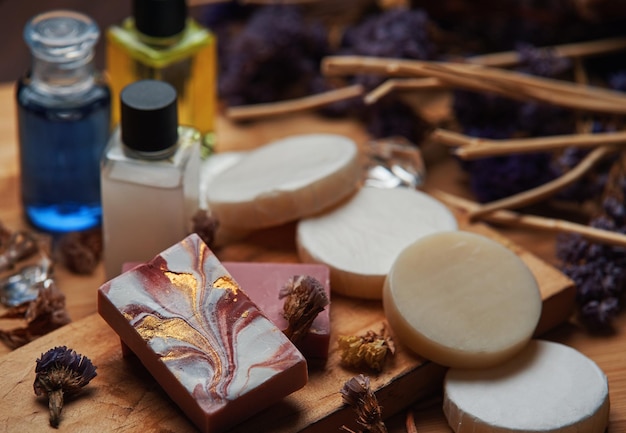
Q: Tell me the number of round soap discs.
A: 5